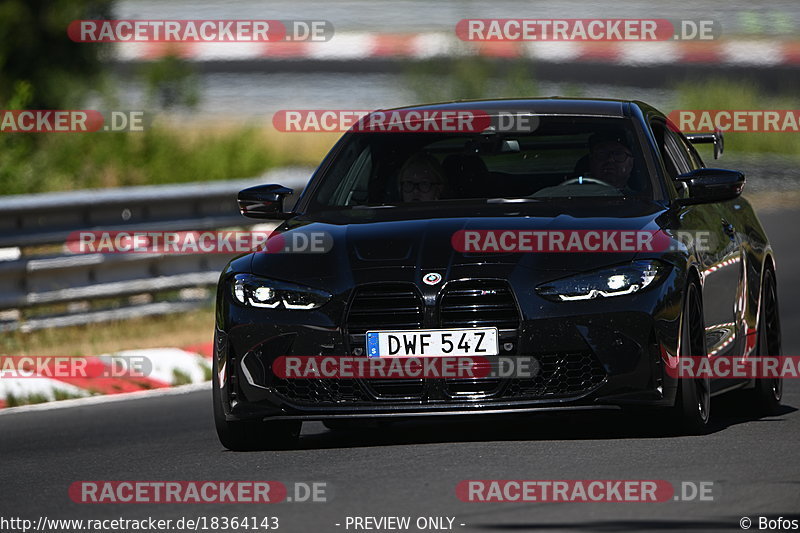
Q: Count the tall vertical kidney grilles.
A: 2